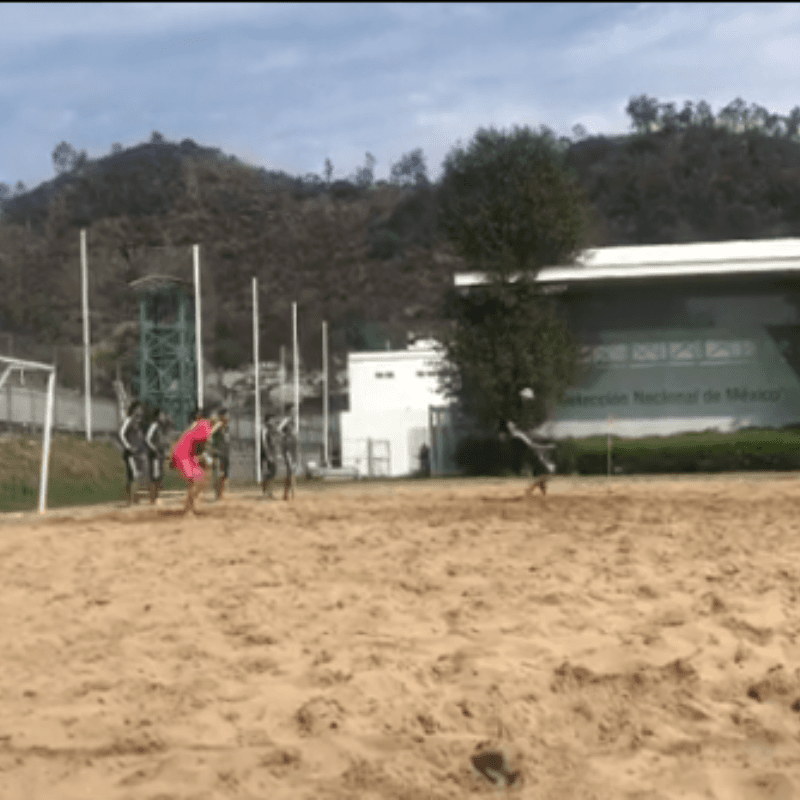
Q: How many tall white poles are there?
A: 5